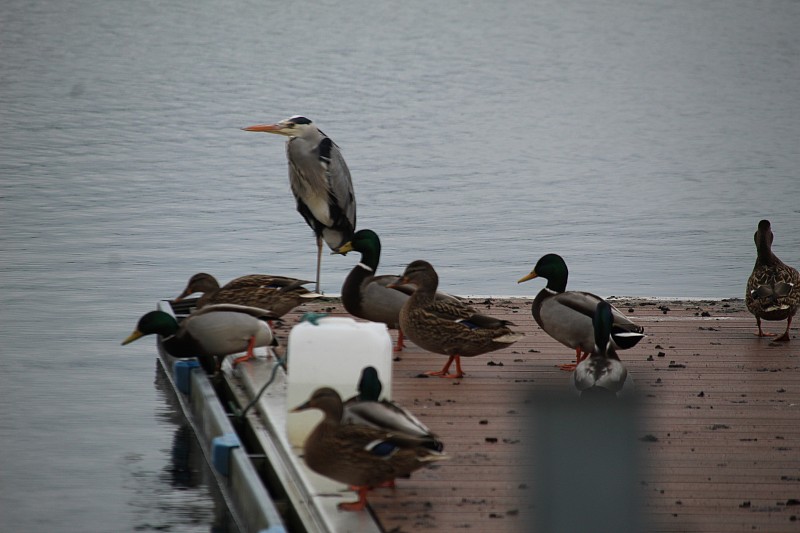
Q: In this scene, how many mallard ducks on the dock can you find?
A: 9